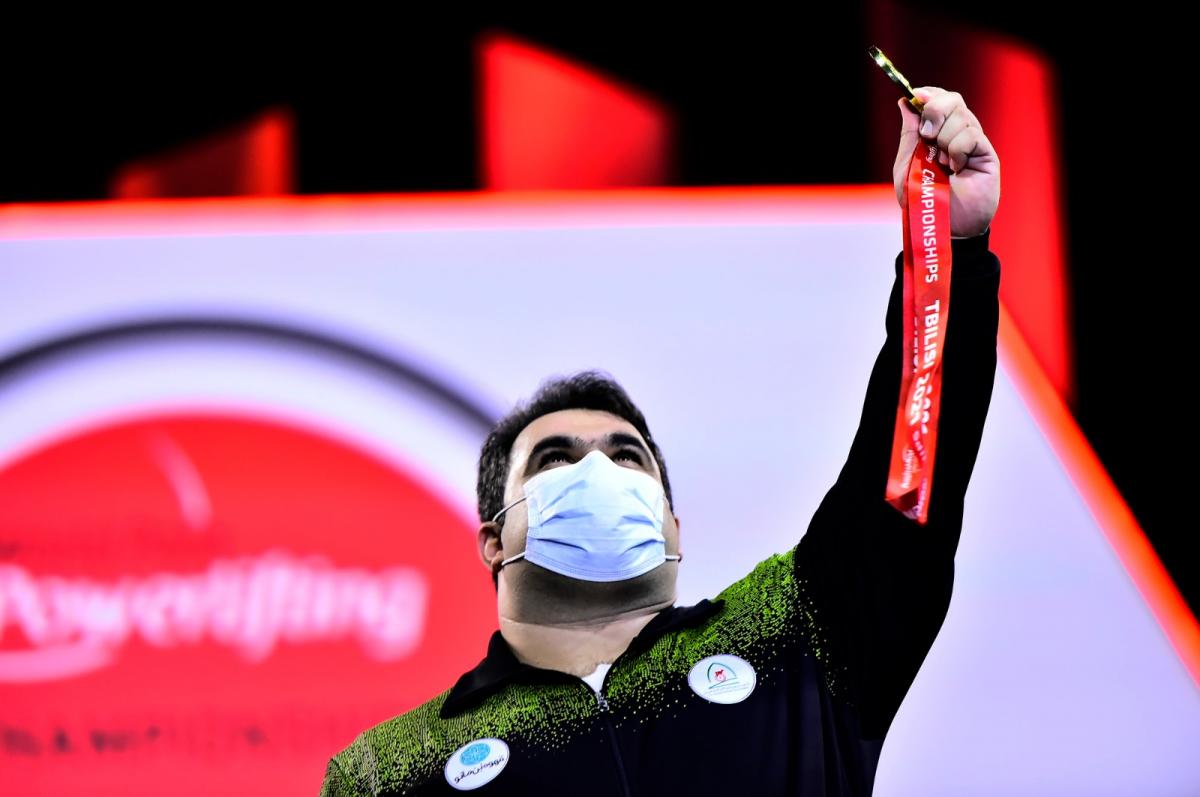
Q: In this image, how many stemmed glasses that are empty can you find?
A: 0